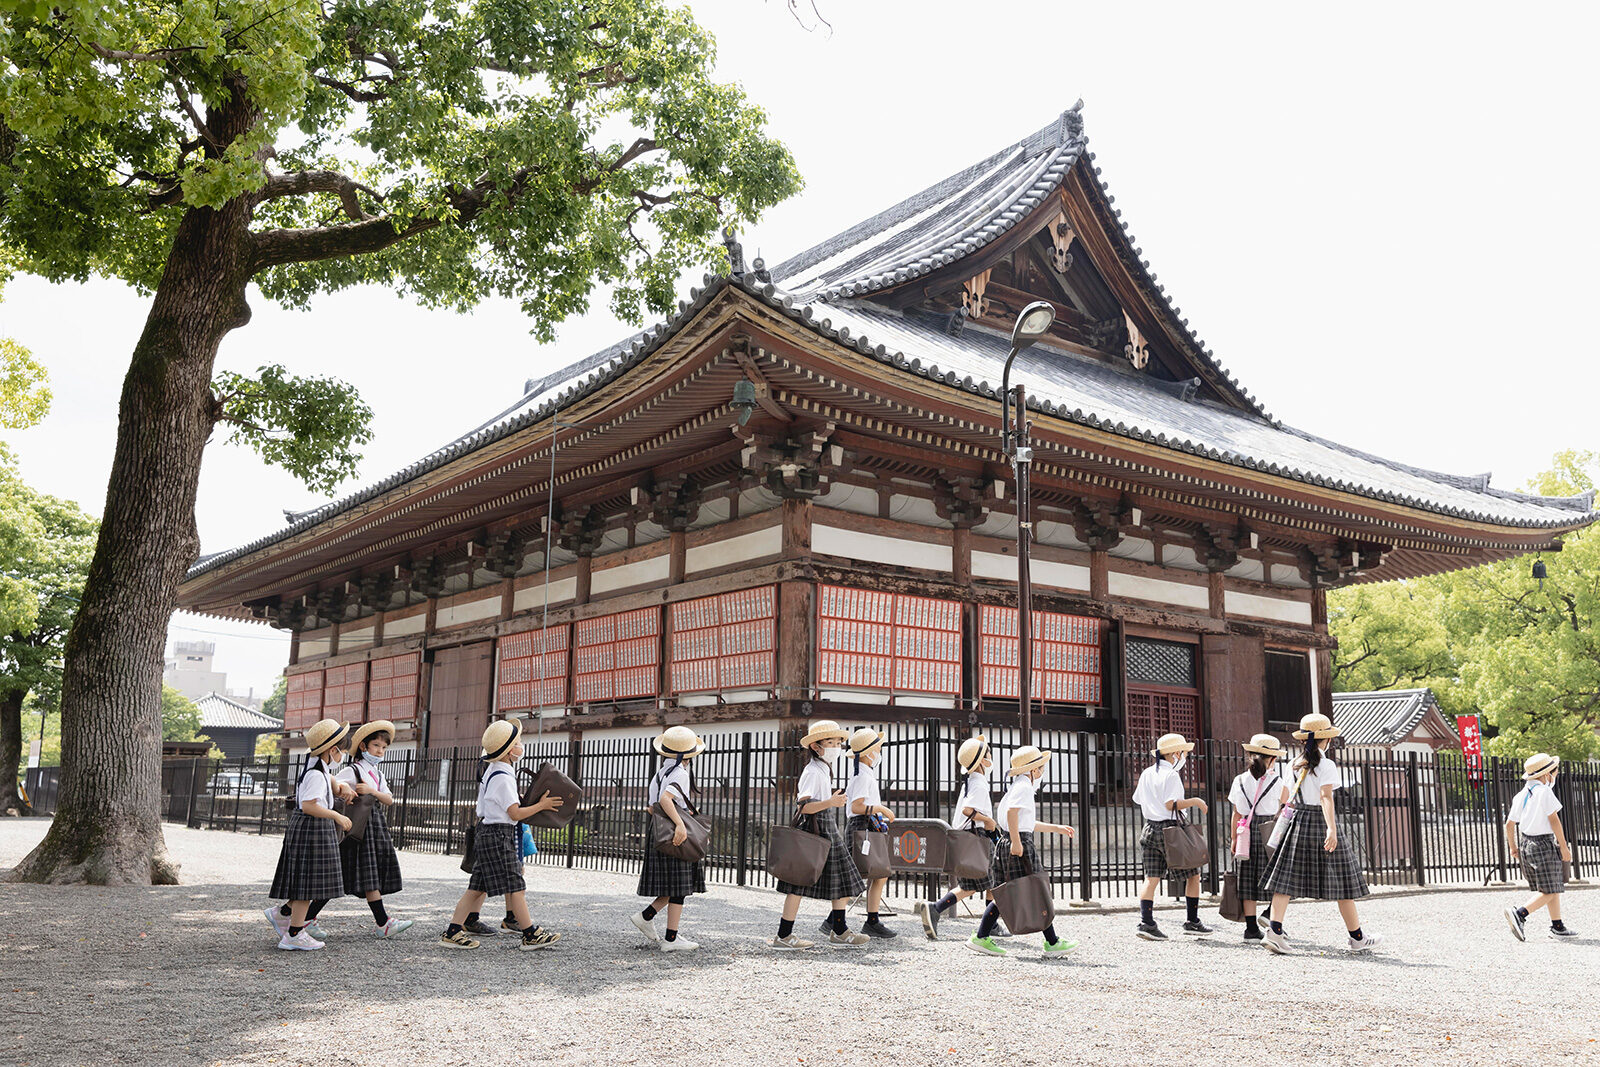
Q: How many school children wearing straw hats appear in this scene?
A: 12